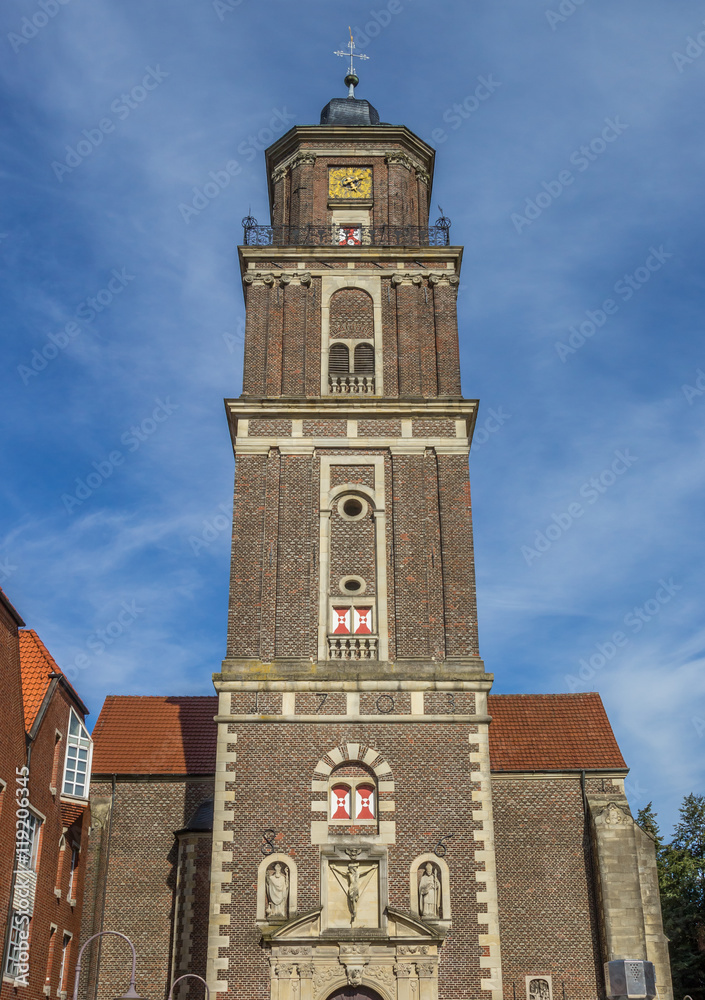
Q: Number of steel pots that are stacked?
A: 0